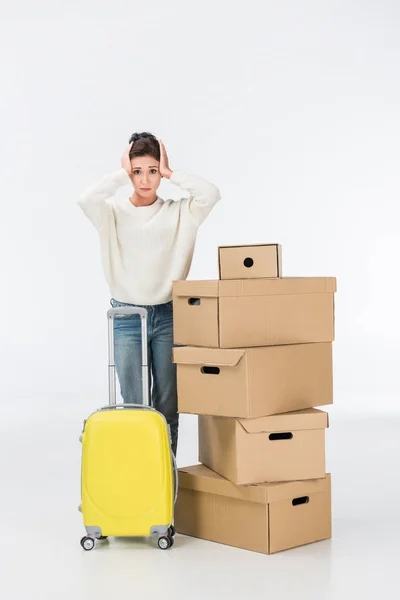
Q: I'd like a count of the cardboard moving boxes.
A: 5